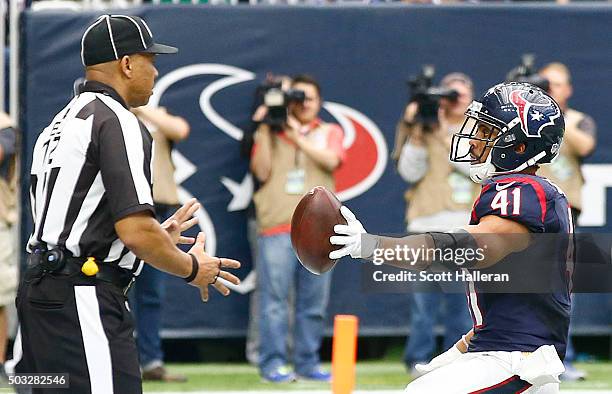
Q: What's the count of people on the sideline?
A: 5